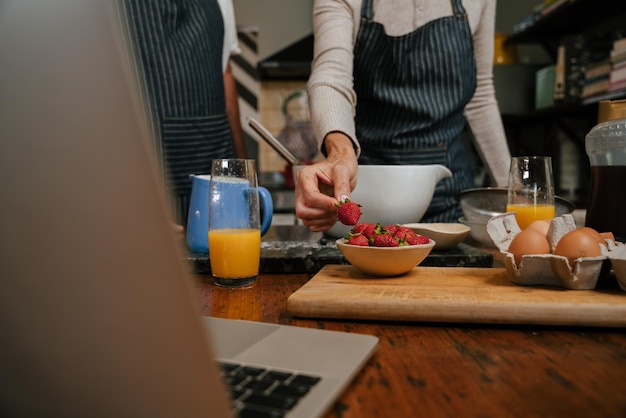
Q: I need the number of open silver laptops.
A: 1